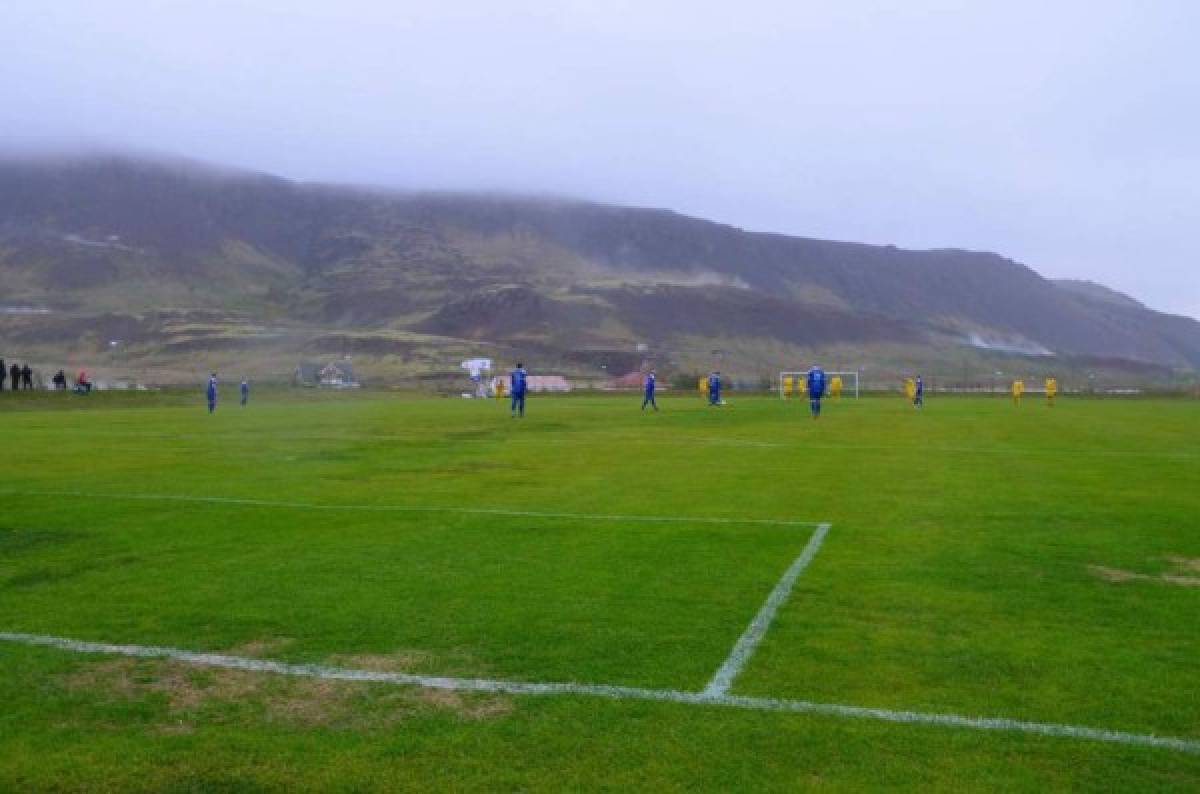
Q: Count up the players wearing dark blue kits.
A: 7